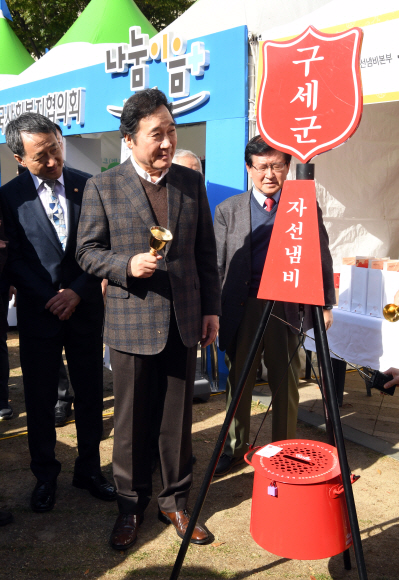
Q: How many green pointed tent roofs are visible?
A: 2